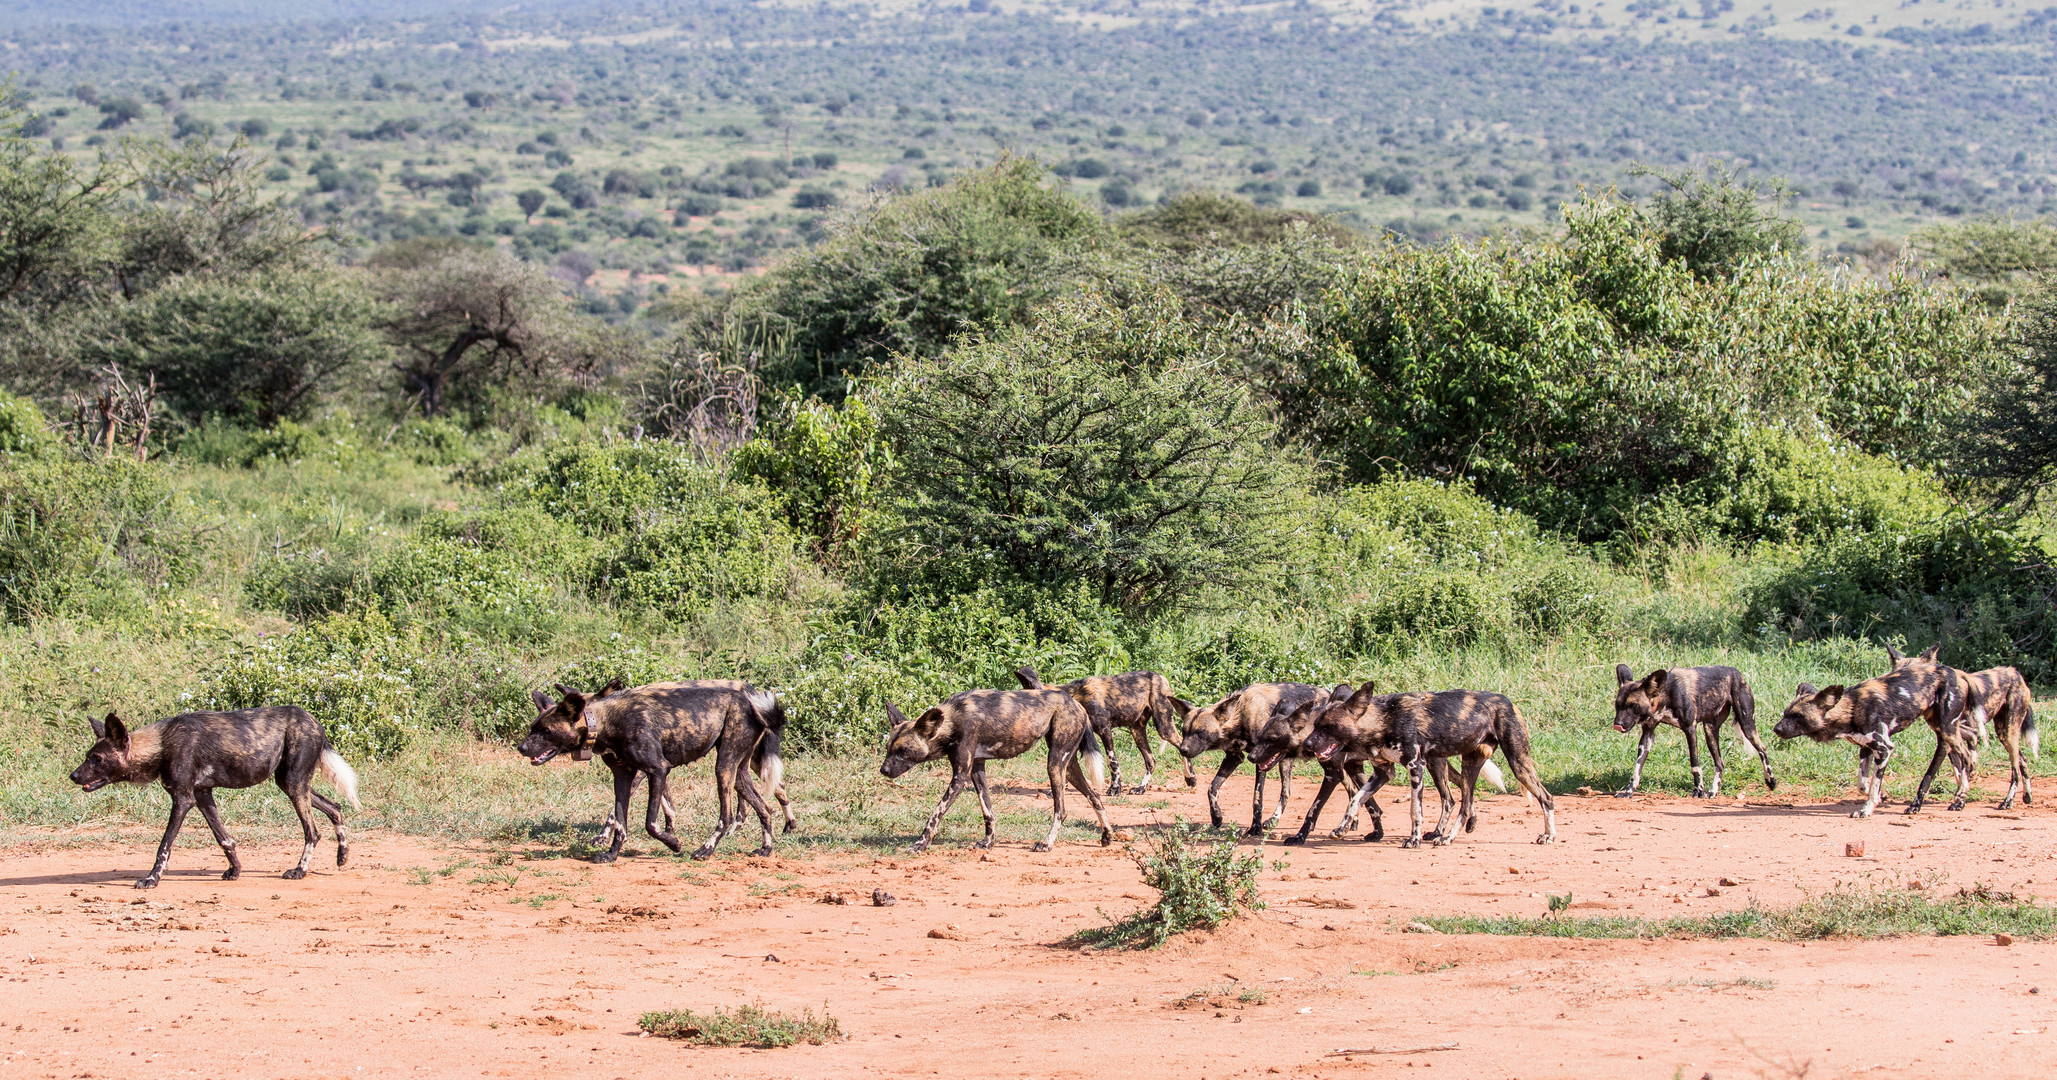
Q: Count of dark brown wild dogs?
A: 11